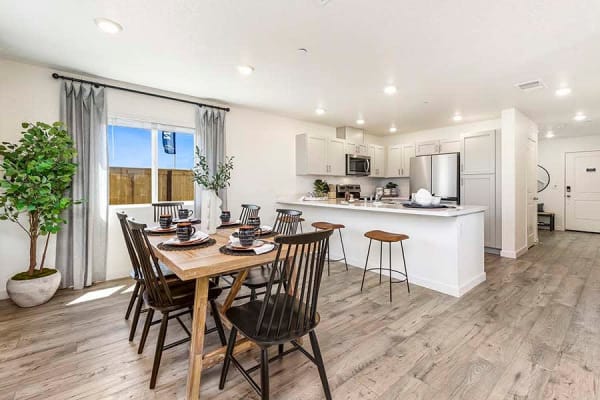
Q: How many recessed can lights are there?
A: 10